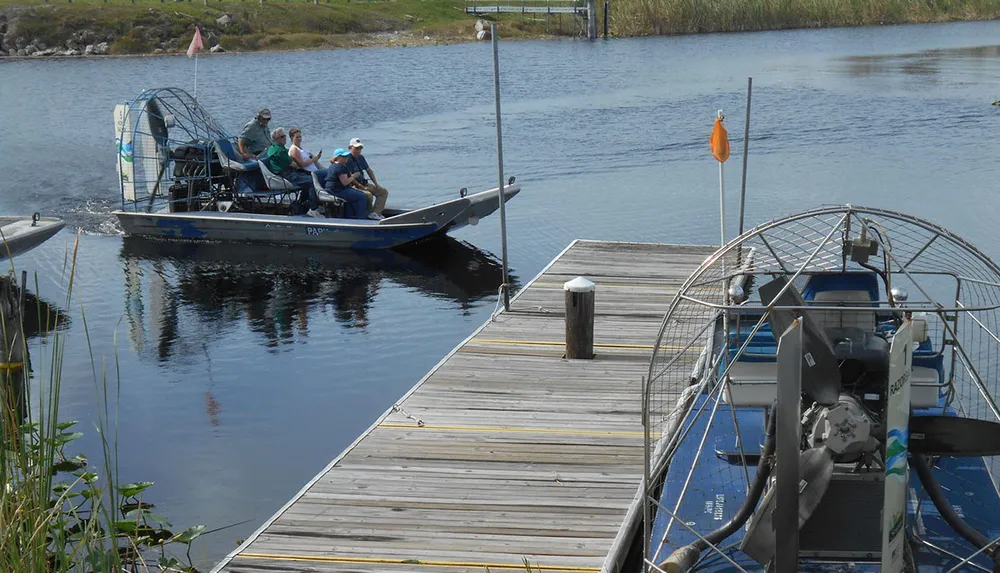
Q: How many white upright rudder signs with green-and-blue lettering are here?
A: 2